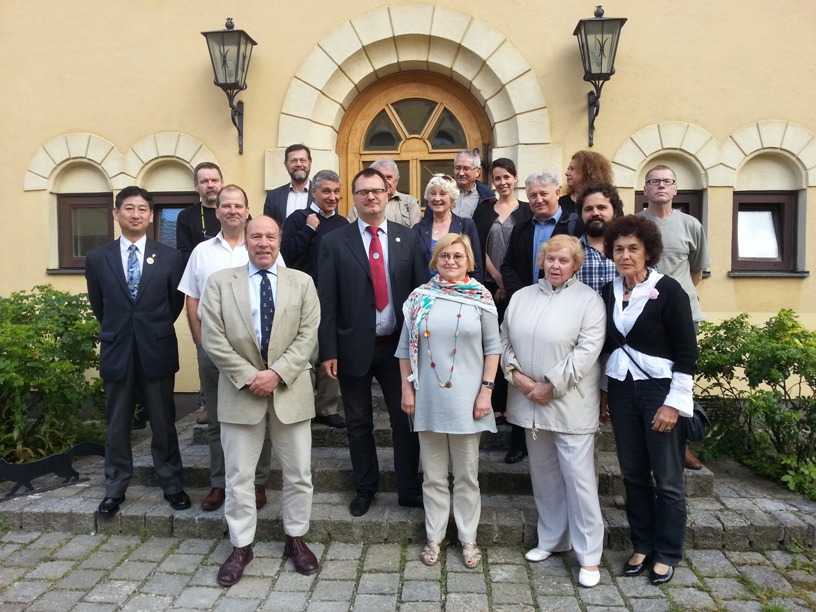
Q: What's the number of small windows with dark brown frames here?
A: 4